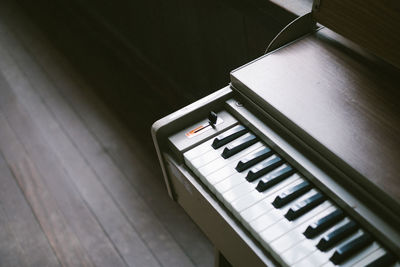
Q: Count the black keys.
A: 11